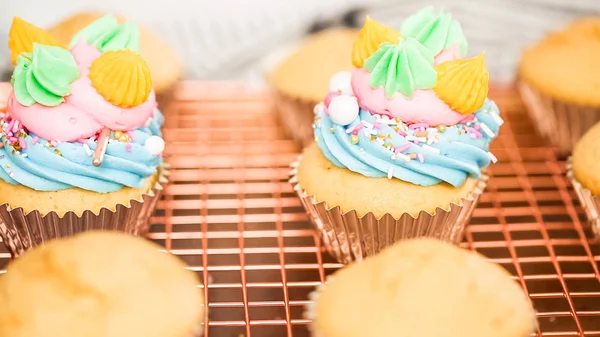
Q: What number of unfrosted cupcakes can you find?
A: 6